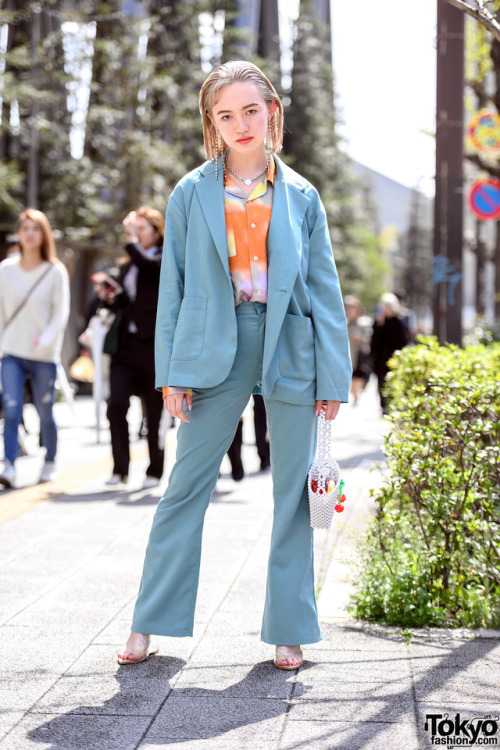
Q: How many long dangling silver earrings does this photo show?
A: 2